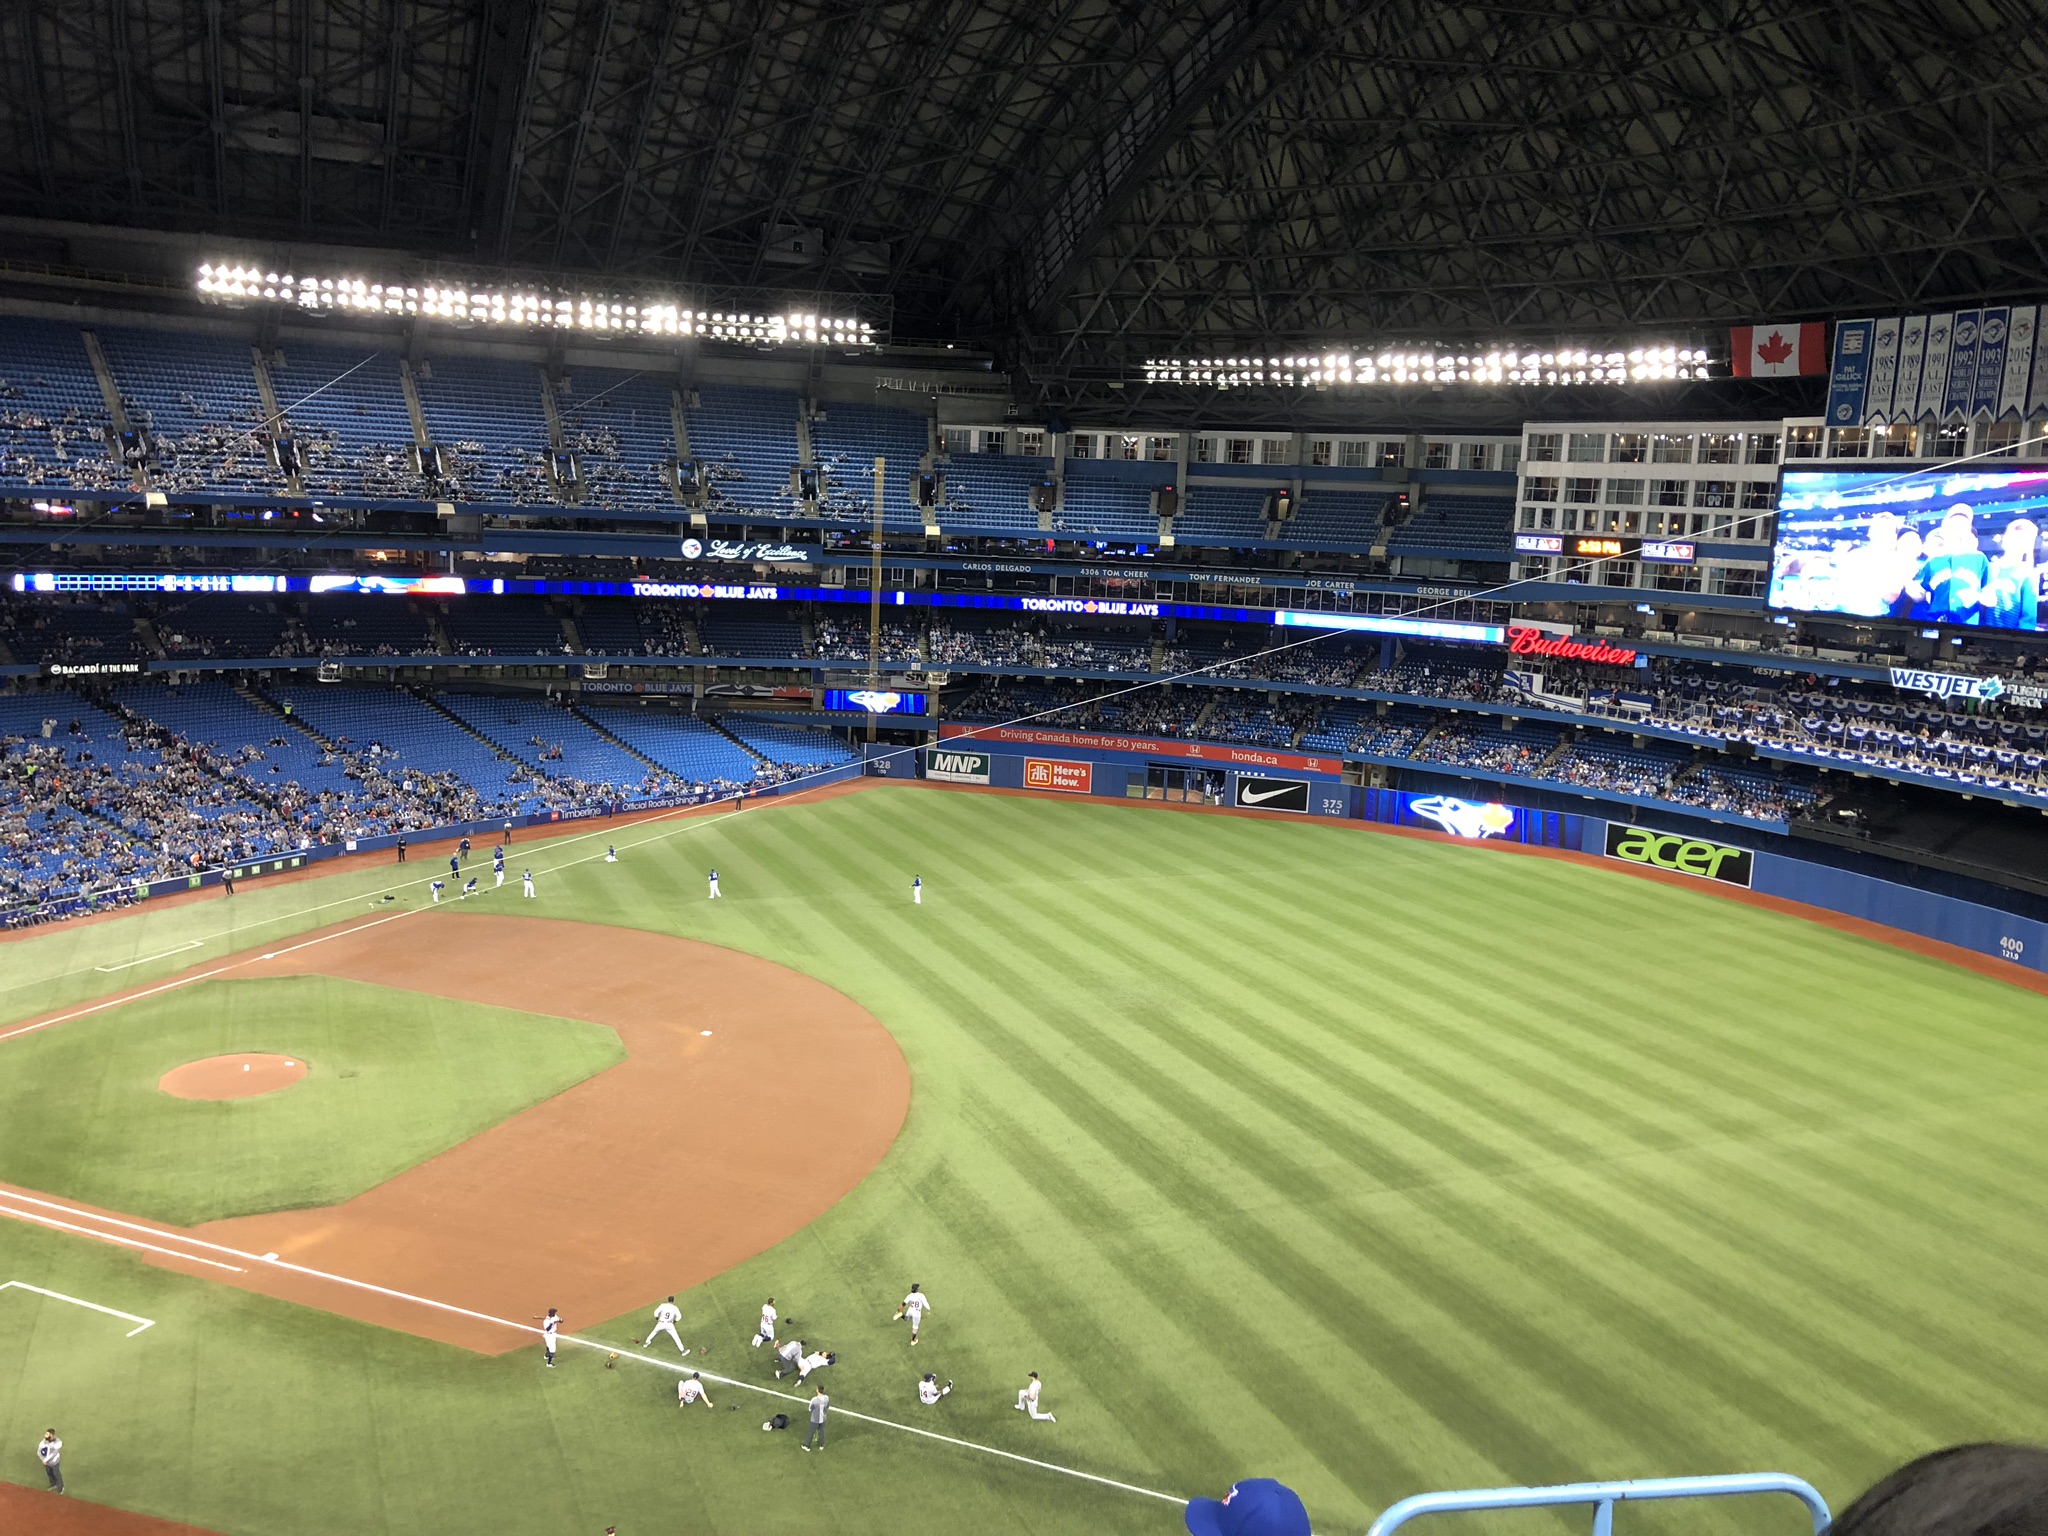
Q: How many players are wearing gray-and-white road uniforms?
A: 8